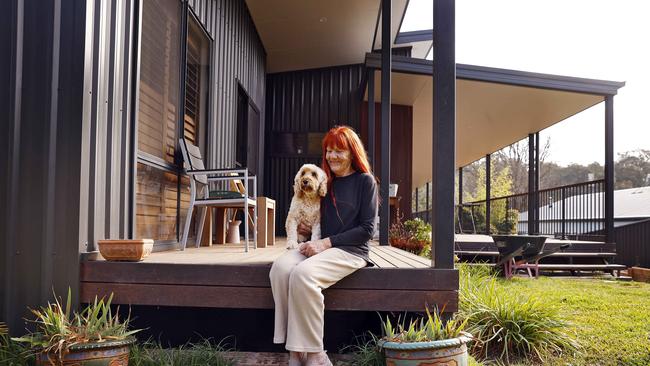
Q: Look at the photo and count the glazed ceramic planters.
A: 2